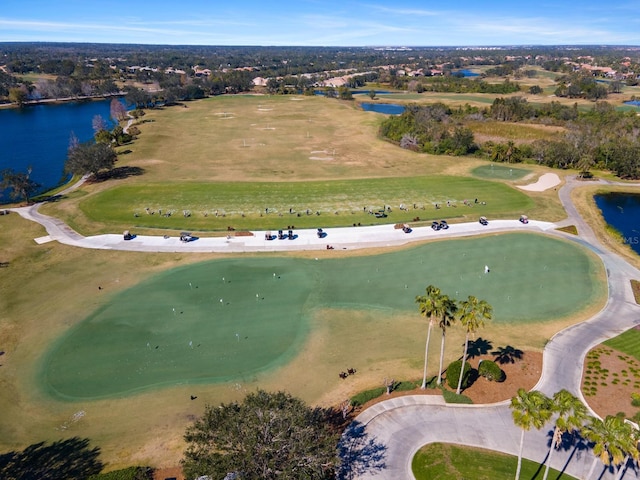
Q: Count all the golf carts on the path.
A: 11